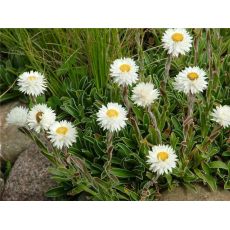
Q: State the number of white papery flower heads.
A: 11